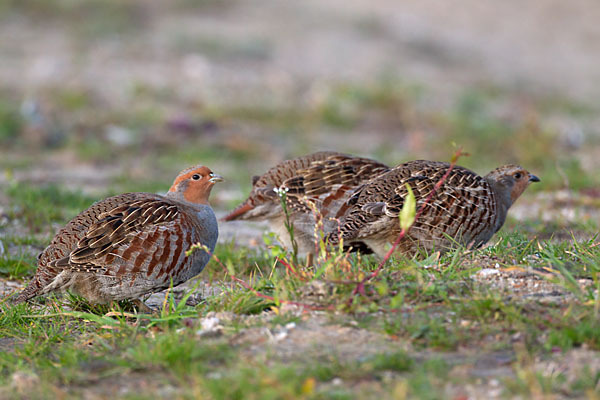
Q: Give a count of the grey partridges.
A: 3